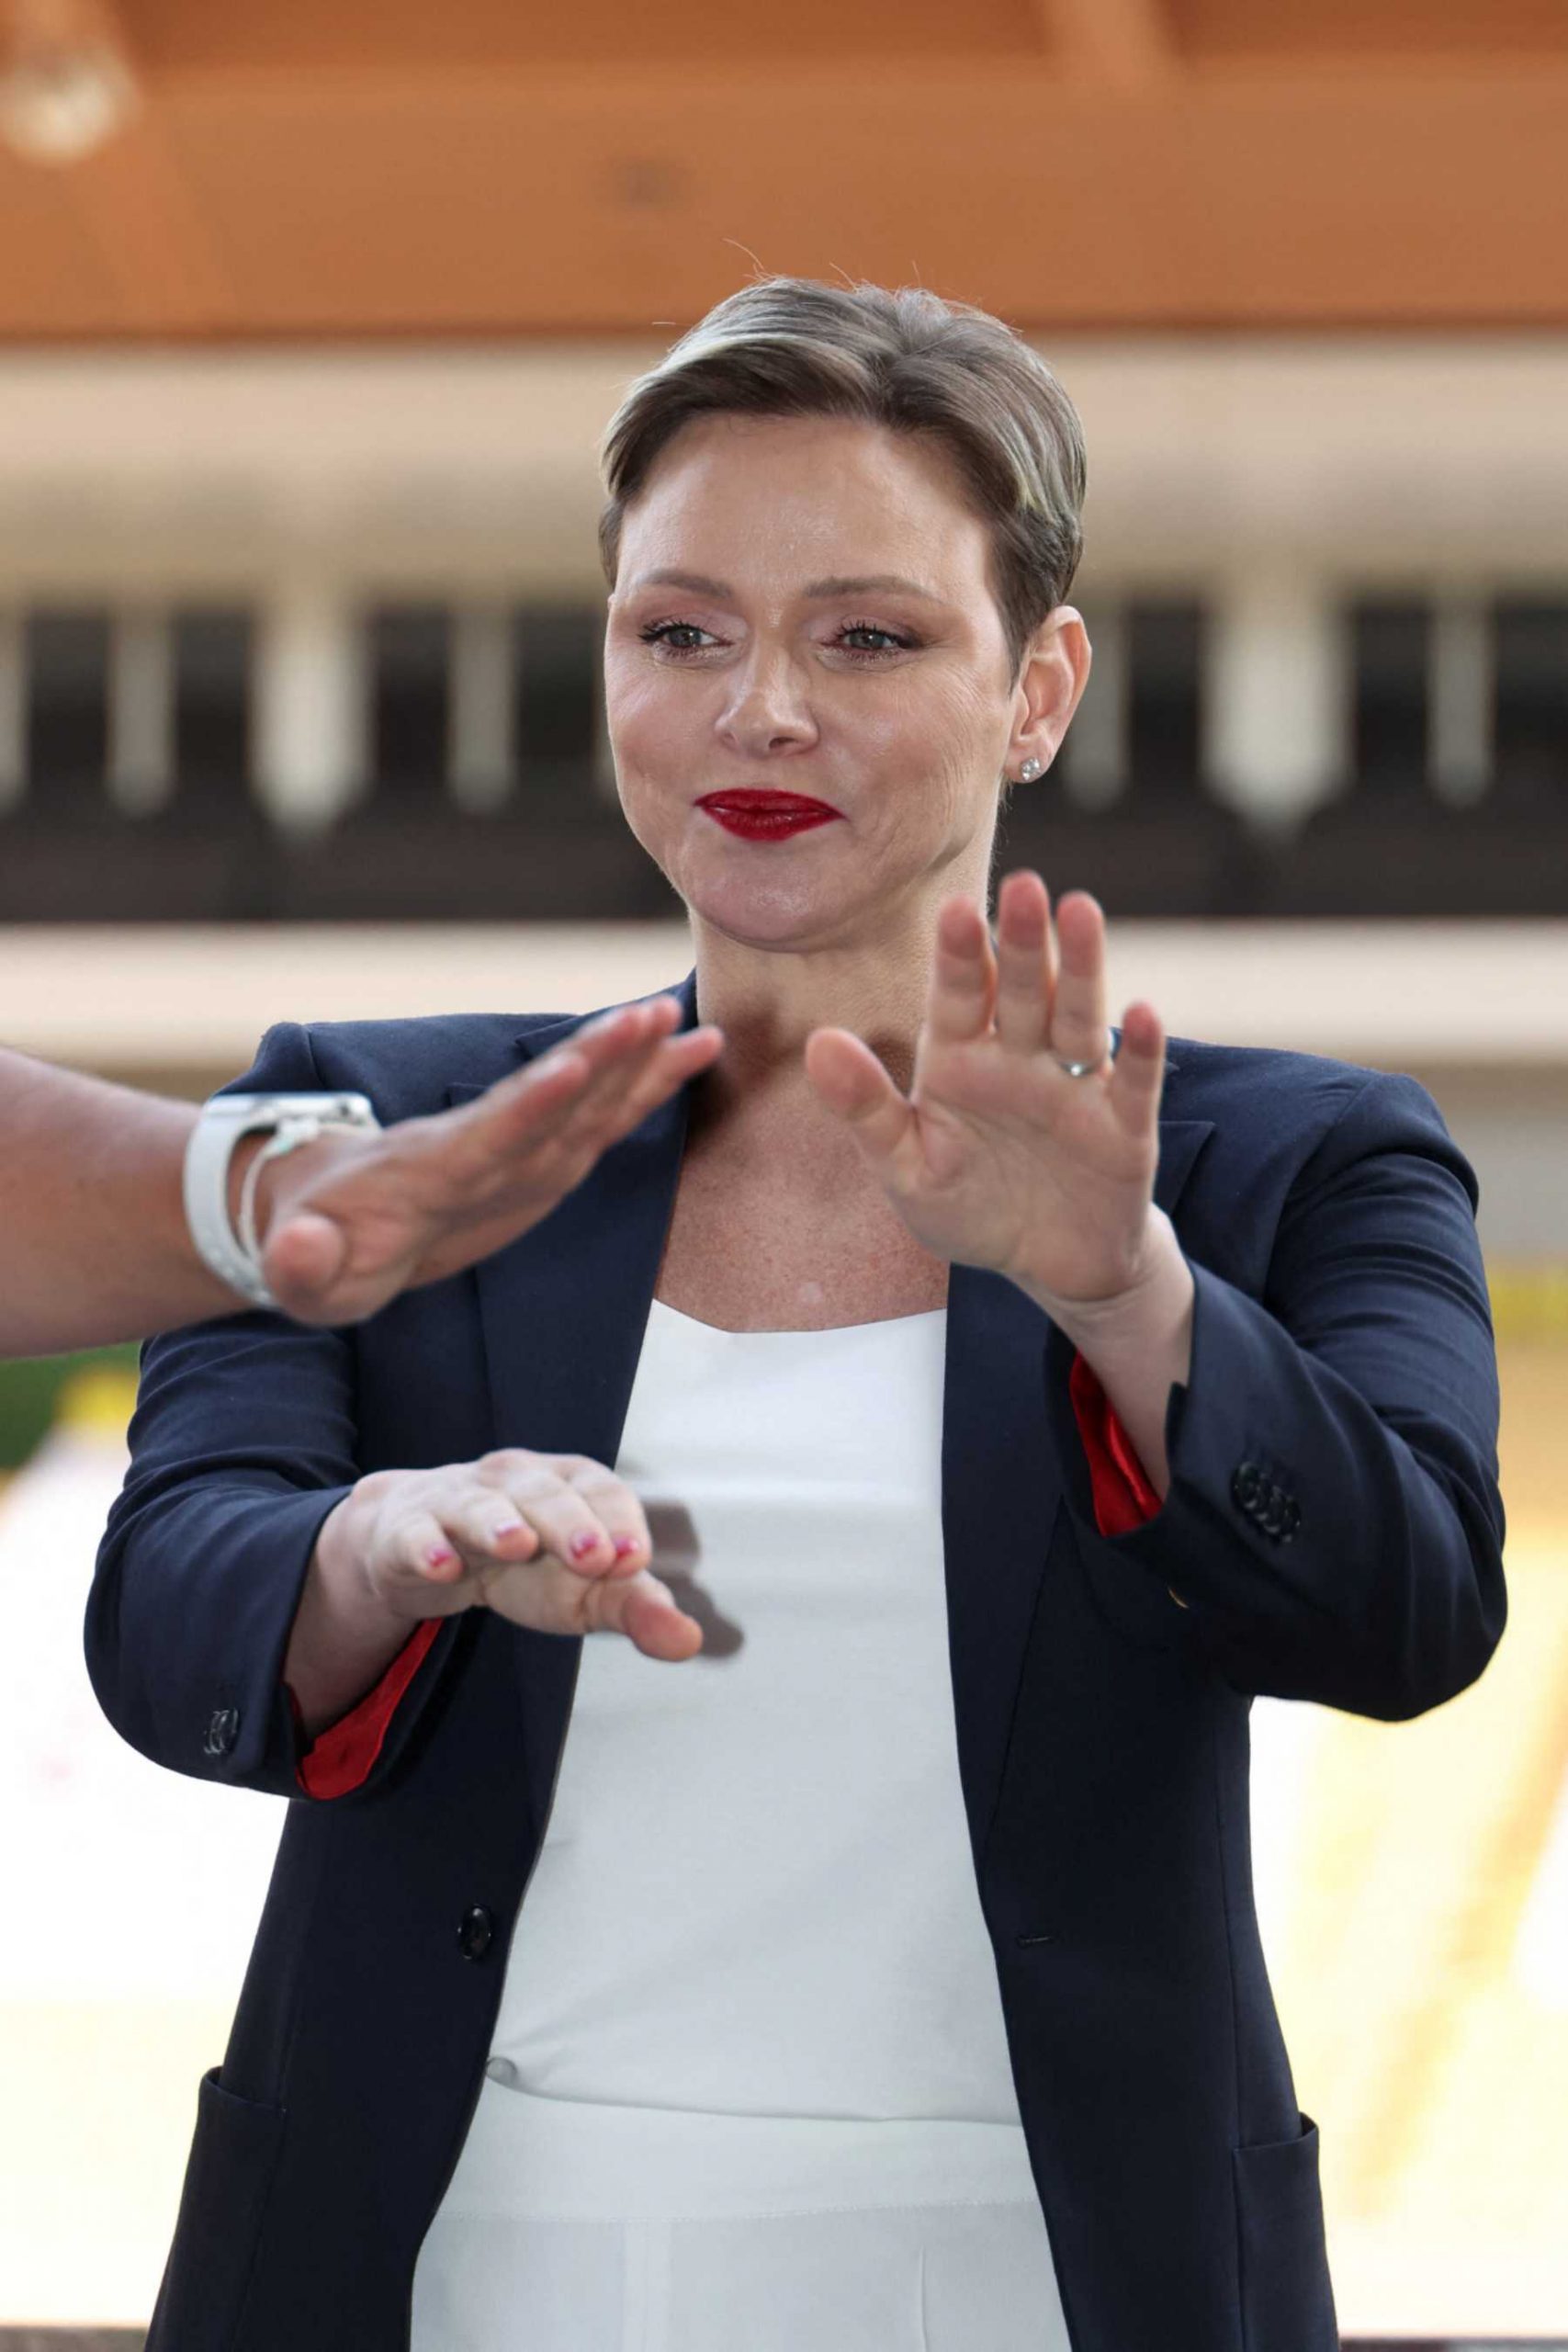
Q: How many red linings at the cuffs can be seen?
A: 2